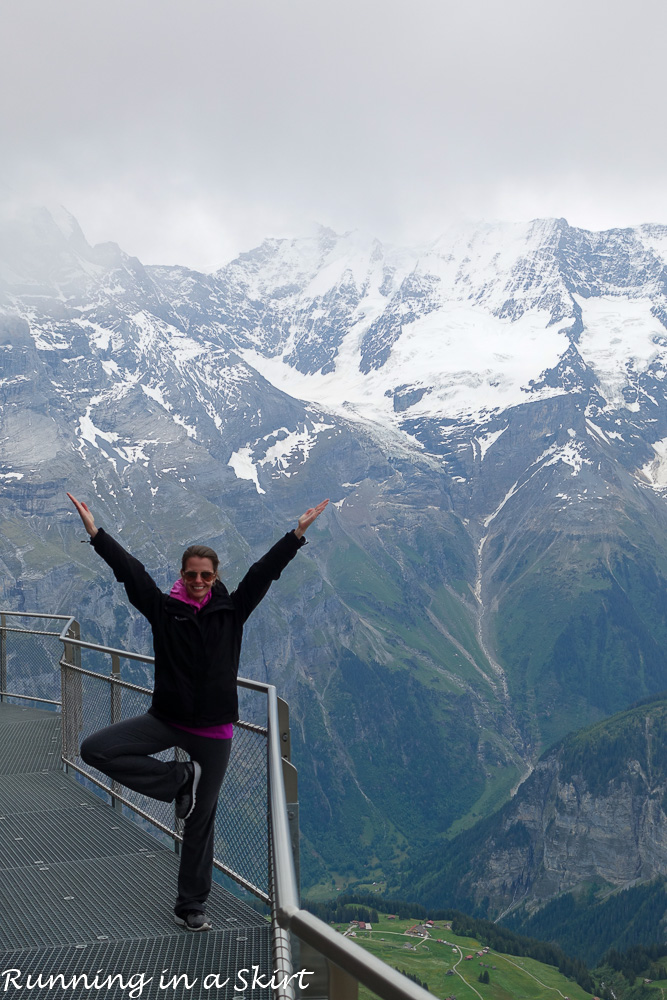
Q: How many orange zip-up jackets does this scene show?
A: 0